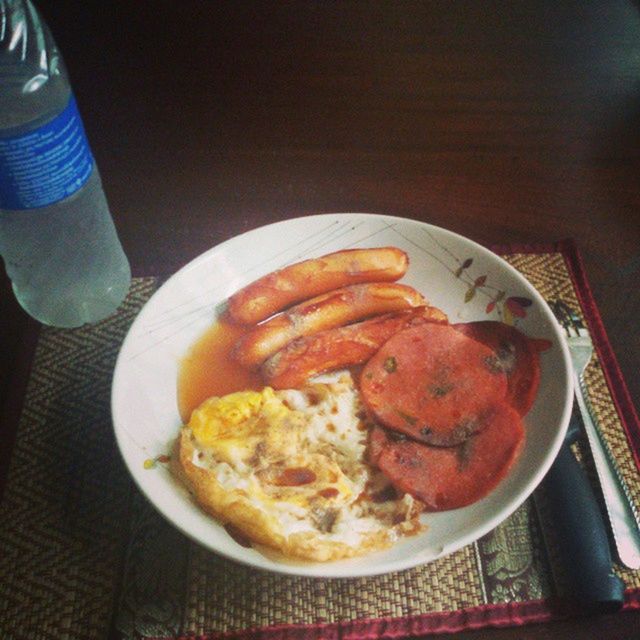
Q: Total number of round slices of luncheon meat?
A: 3